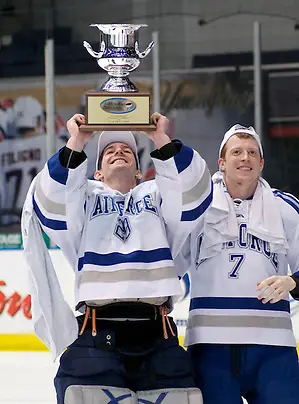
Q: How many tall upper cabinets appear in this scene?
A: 0